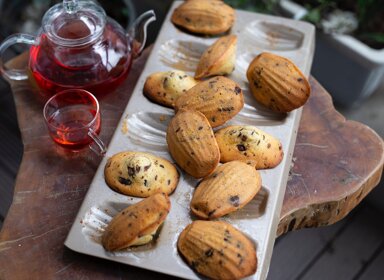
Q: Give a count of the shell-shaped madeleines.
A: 11